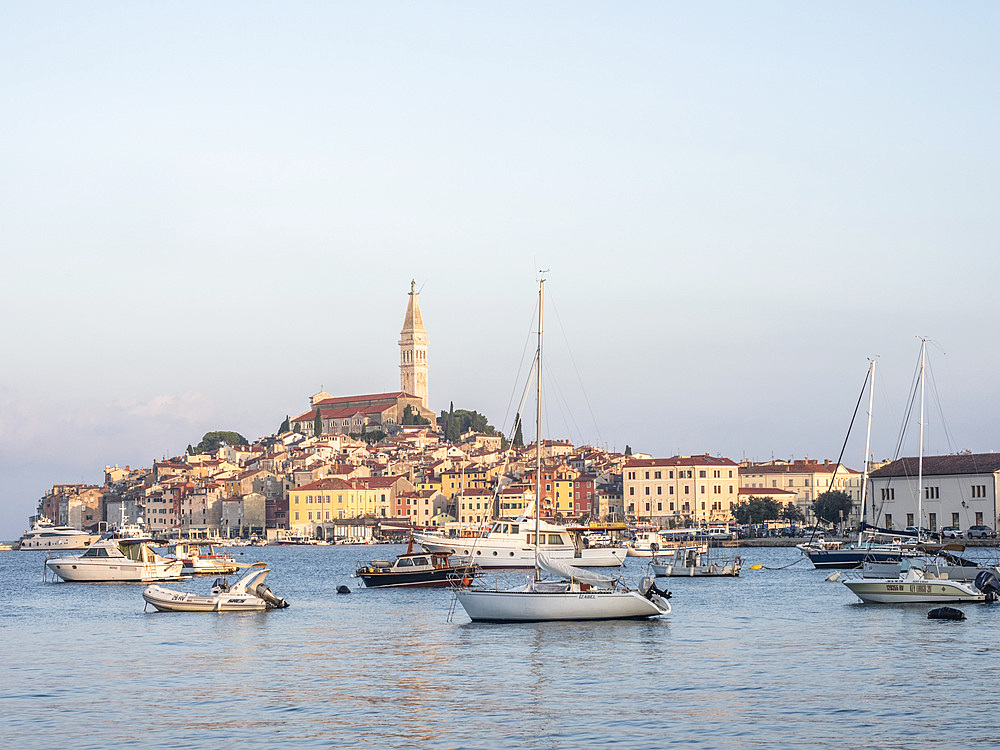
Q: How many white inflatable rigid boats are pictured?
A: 1